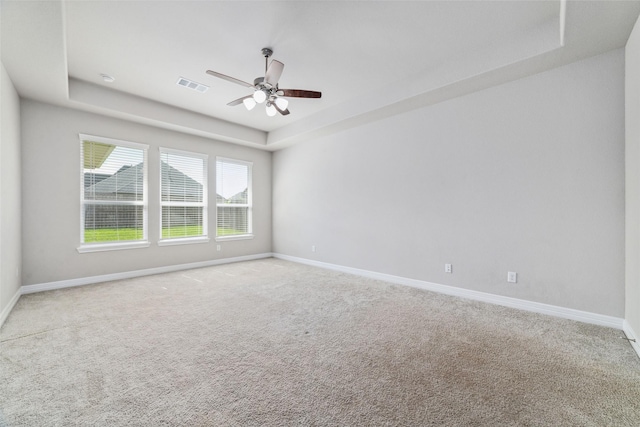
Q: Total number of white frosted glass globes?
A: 4